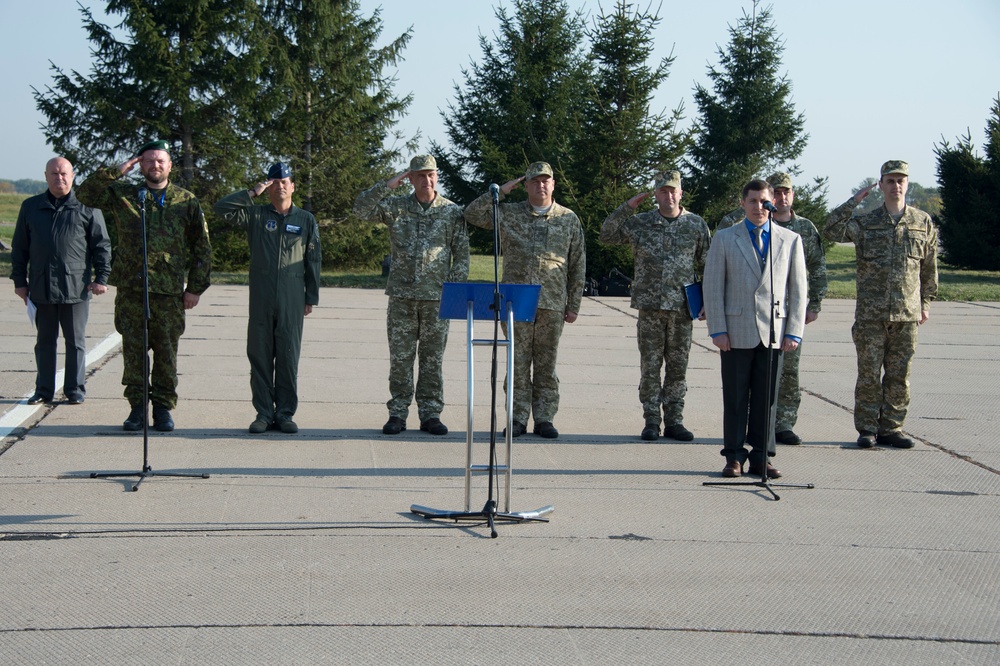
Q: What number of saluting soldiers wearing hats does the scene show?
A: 7